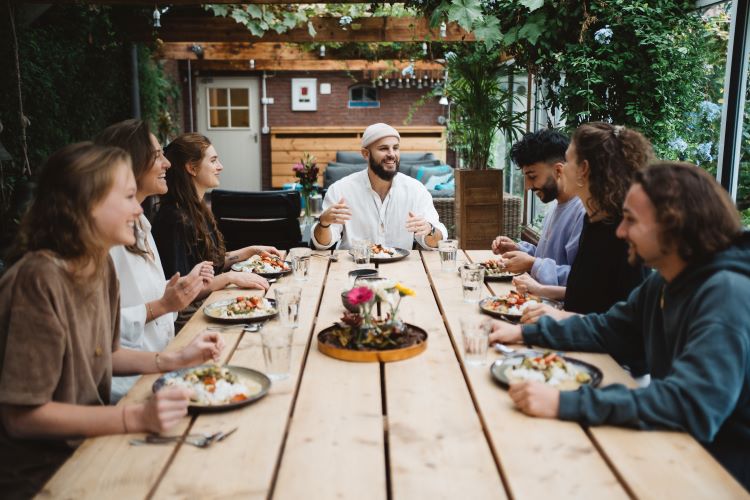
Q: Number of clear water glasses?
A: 7